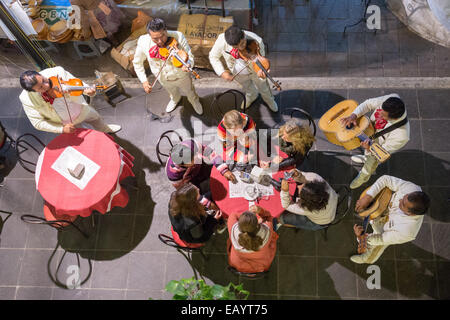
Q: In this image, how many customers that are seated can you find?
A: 6